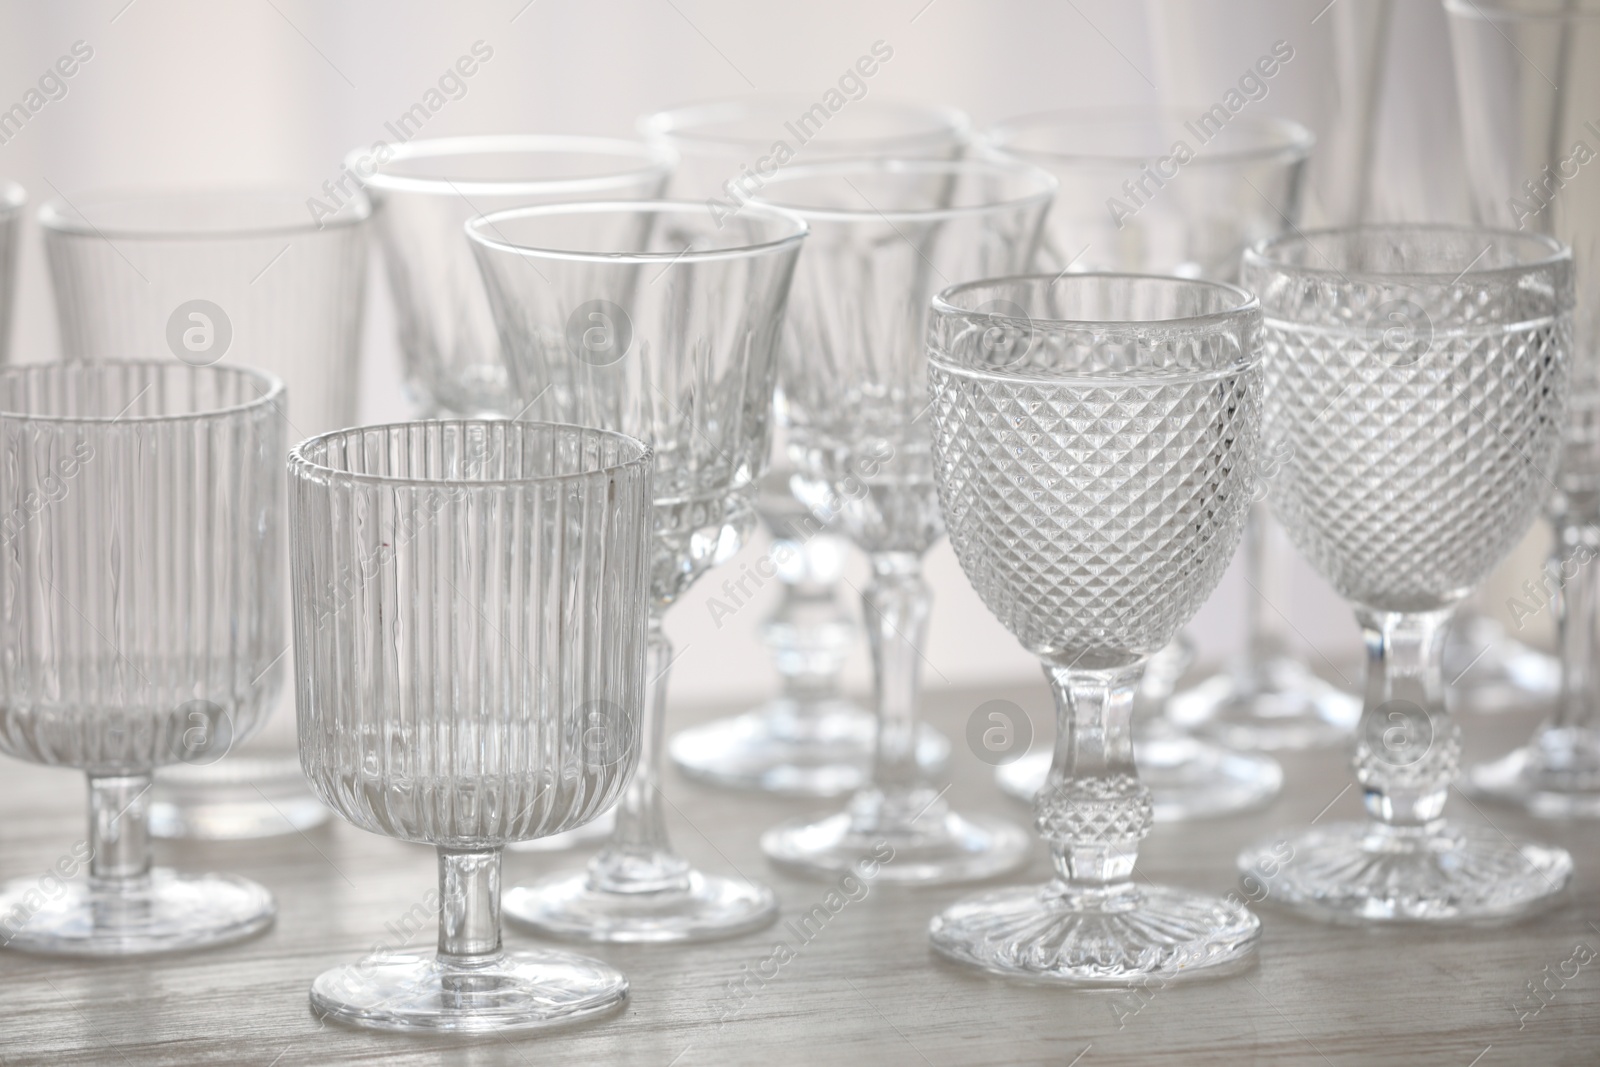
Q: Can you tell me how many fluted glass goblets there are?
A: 2